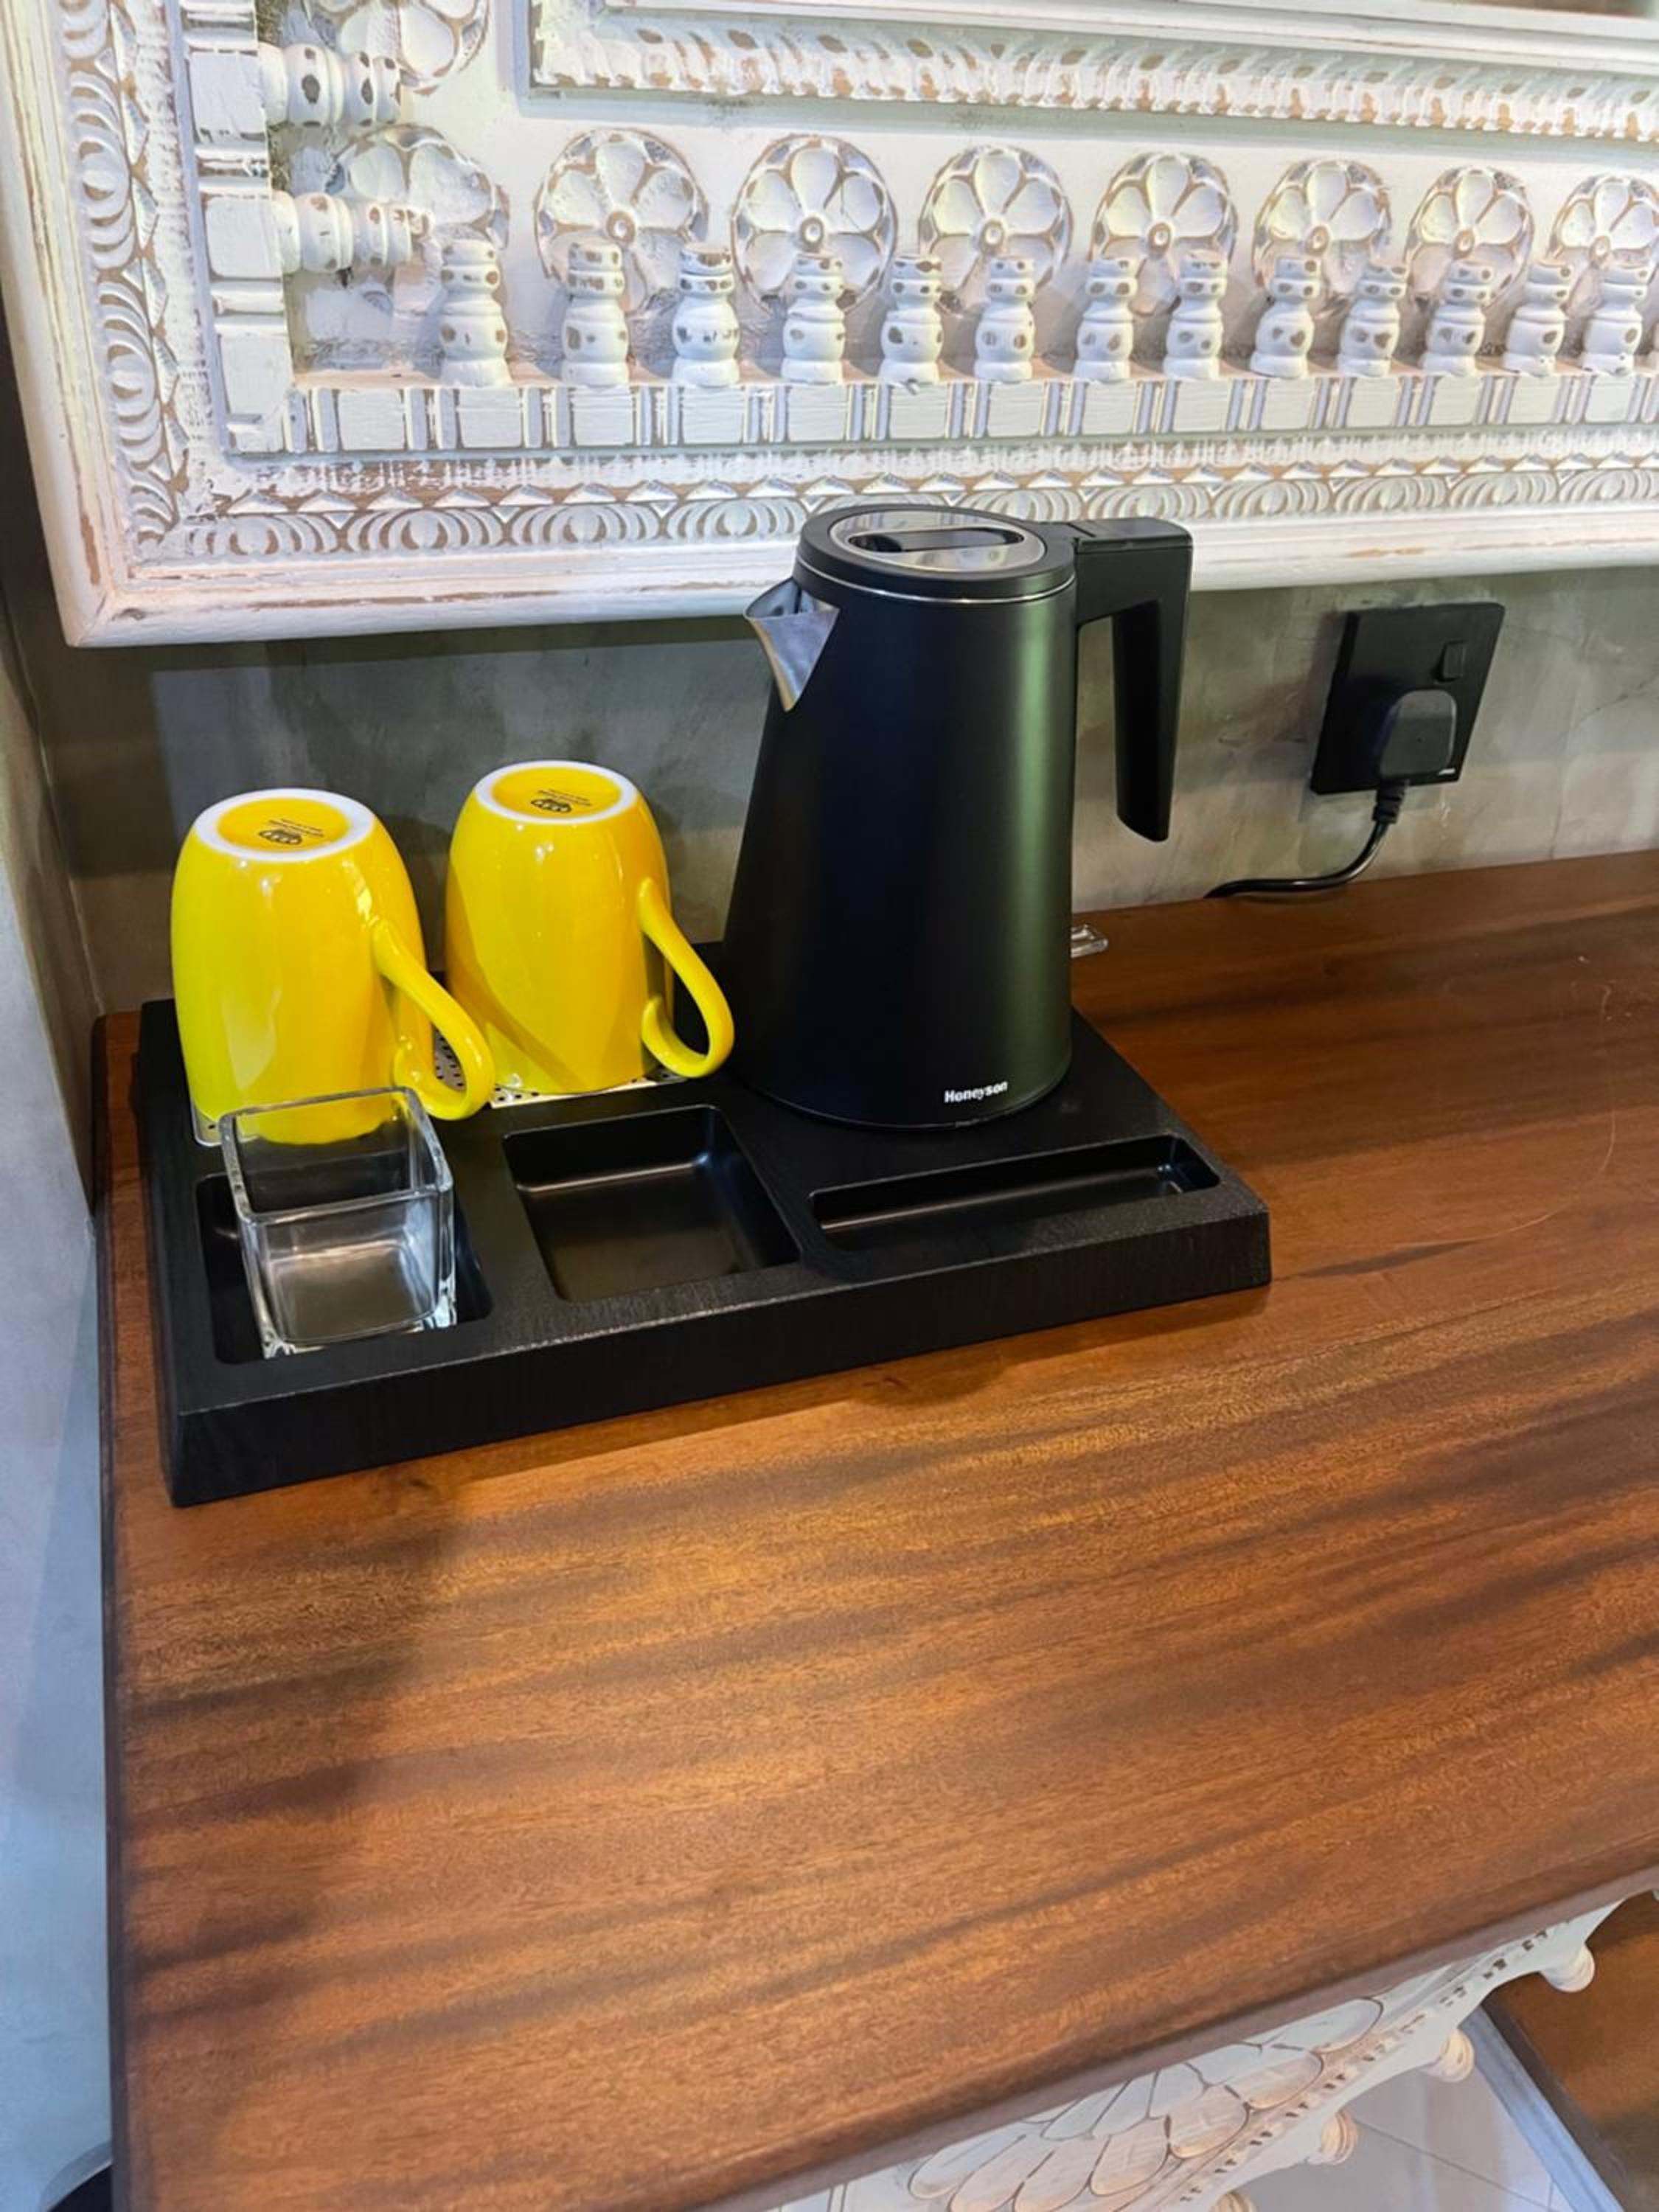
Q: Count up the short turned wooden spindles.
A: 15